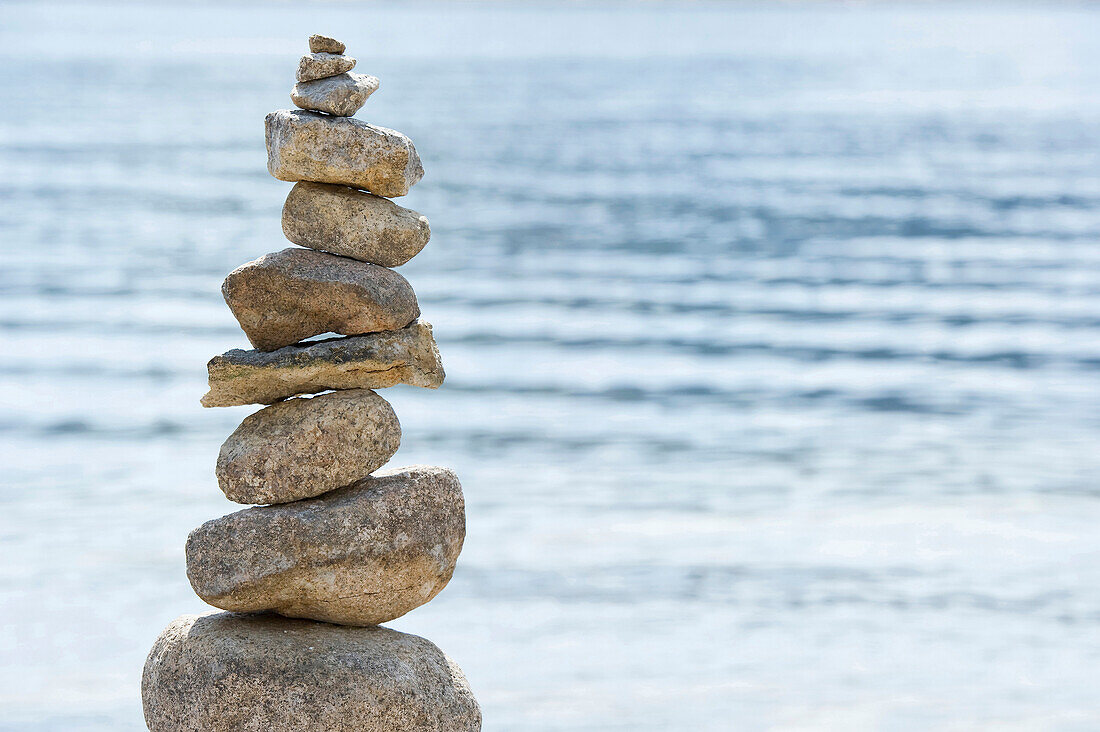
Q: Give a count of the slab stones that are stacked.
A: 10